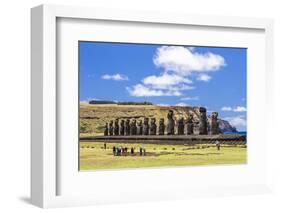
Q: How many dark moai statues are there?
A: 15